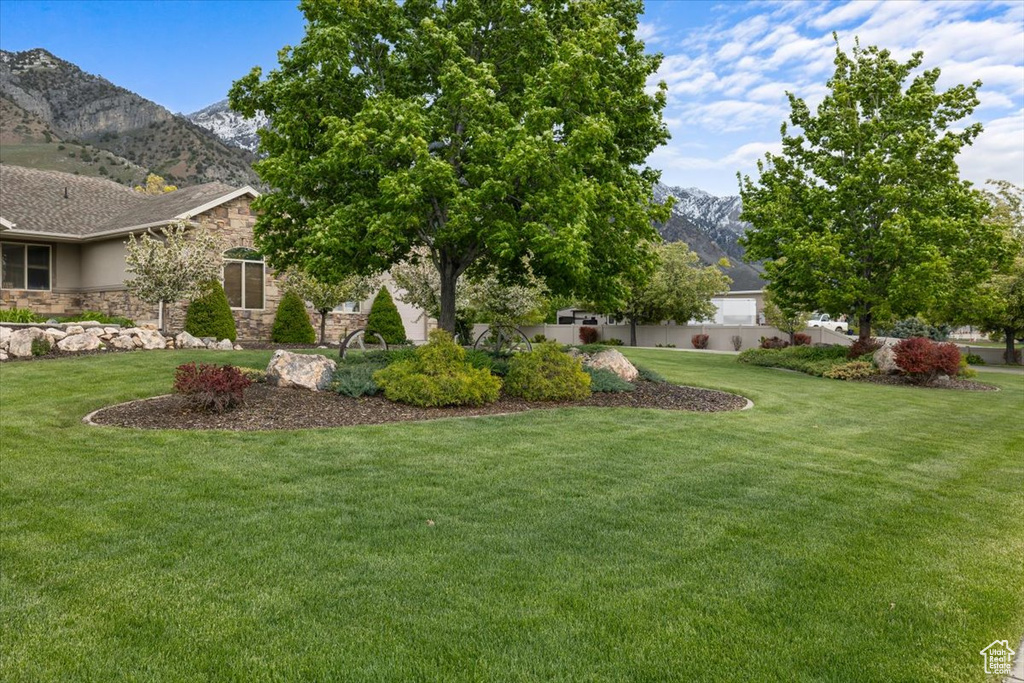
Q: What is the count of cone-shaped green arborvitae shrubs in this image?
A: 3